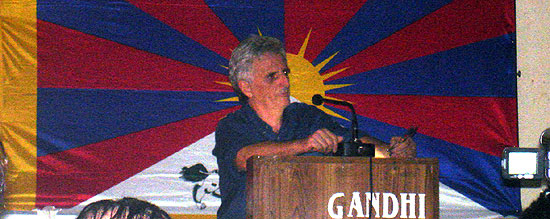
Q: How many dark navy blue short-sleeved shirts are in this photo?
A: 1